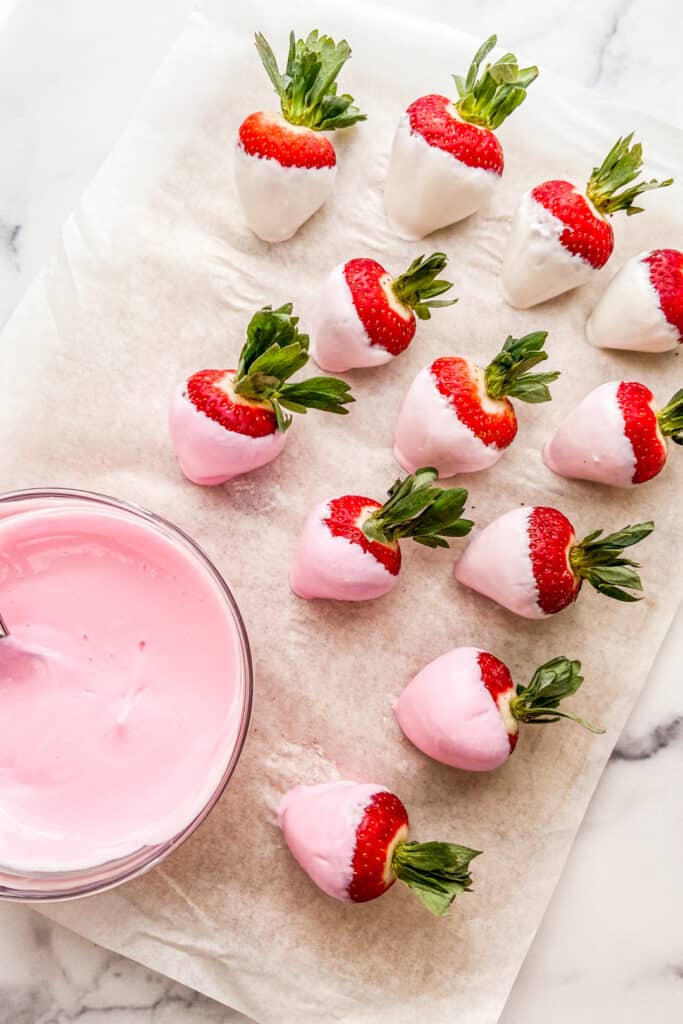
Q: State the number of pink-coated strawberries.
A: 8